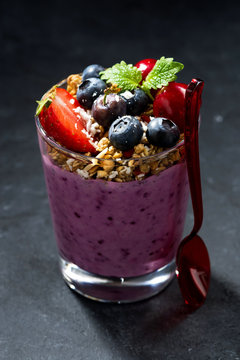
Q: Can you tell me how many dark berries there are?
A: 6